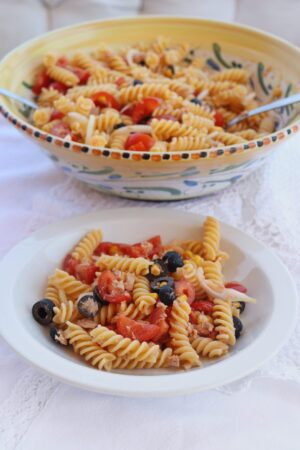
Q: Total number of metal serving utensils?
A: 2